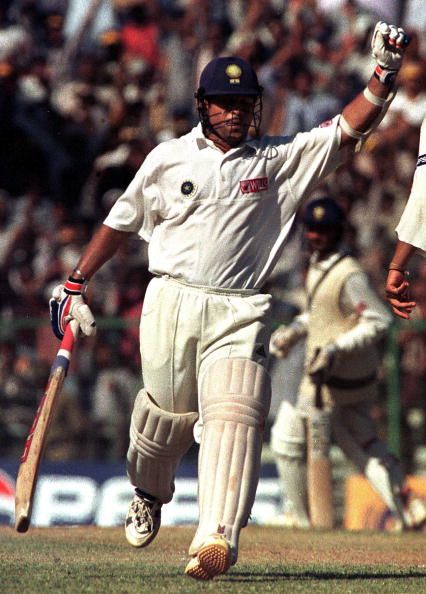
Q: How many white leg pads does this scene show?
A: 4